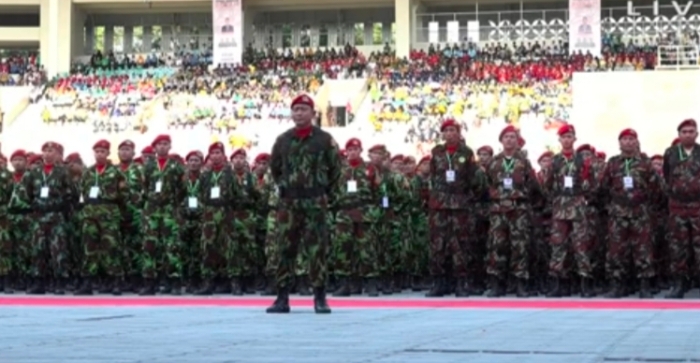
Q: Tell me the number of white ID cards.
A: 11